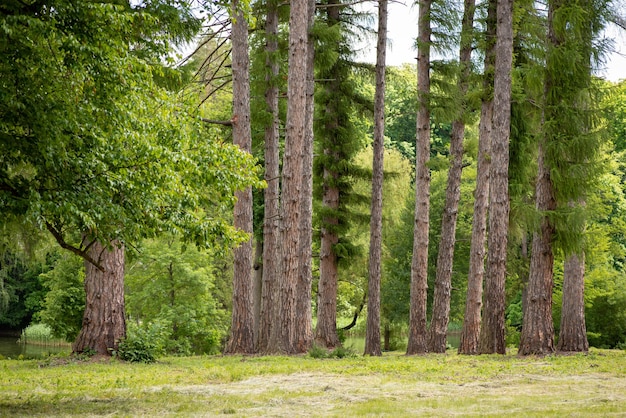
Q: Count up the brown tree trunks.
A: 13